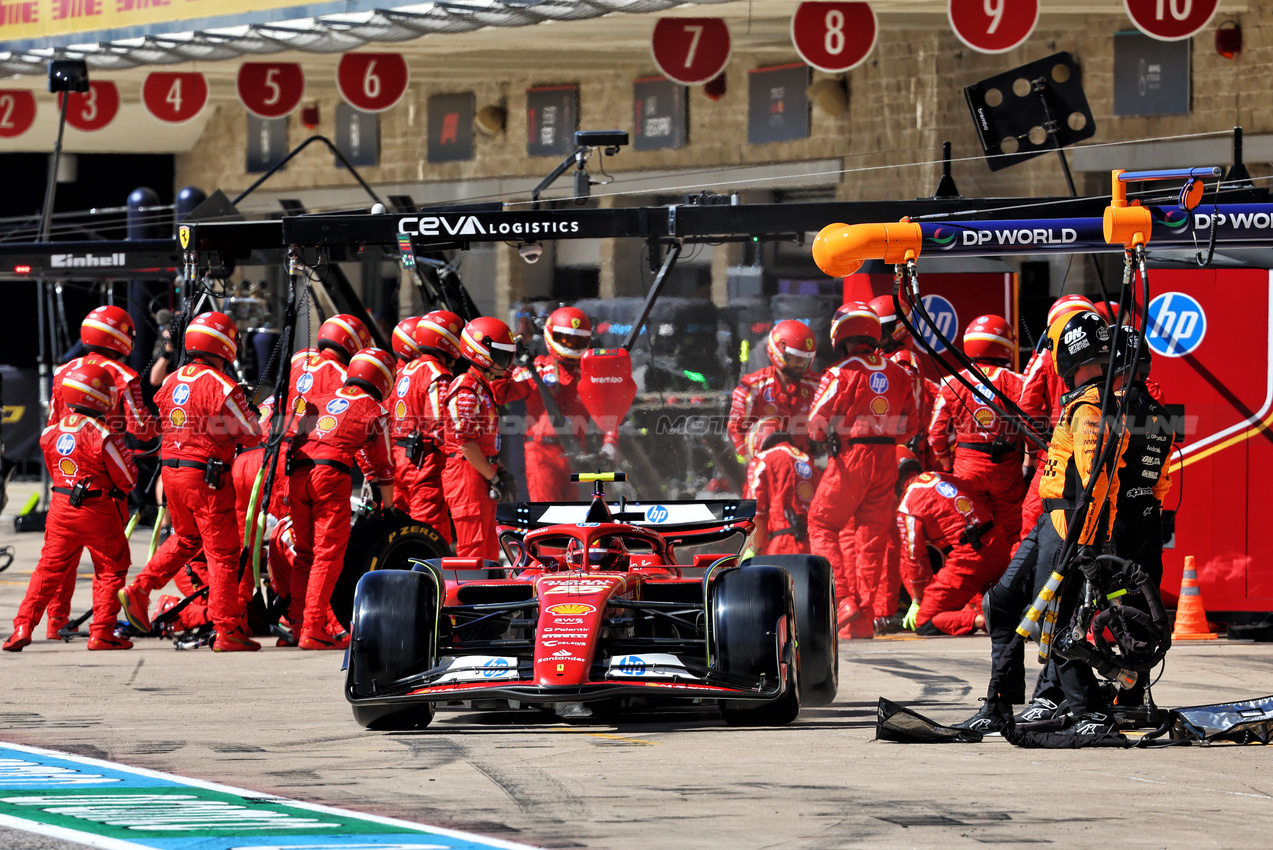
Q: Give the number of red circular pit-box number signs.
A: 9